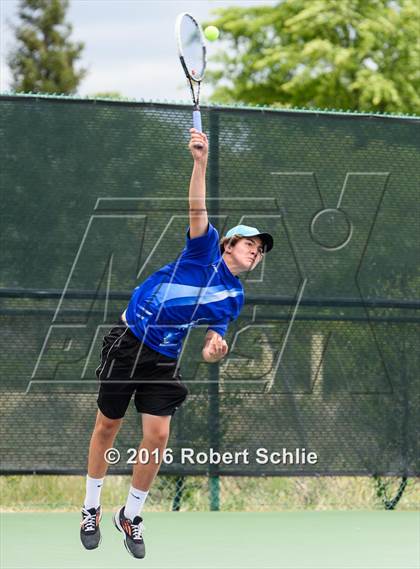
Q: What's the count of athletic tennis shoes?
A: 2